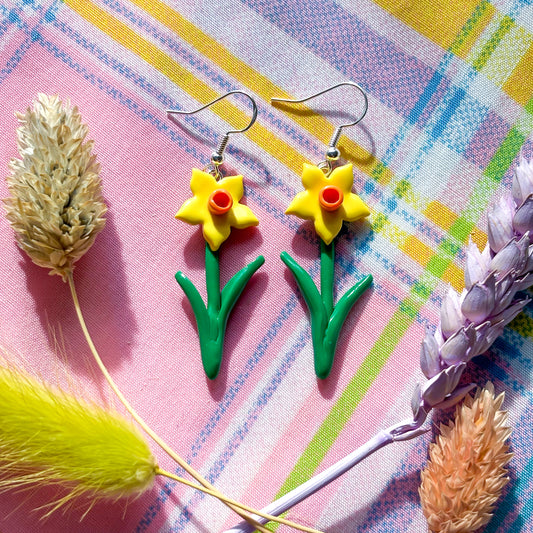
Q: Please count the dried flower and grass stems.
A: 4